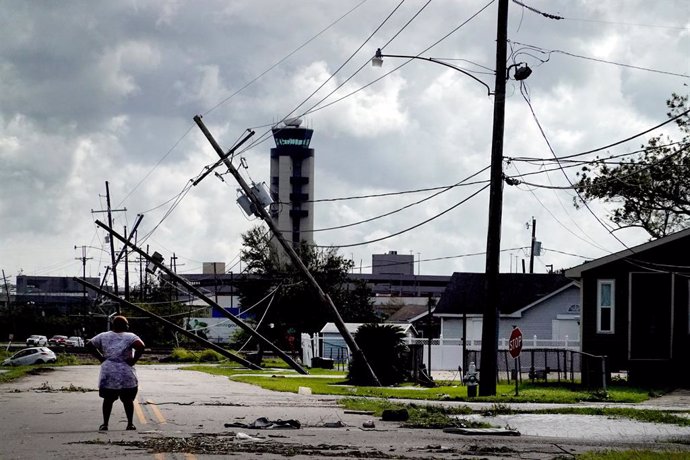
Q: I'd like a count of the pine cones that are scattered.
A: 0